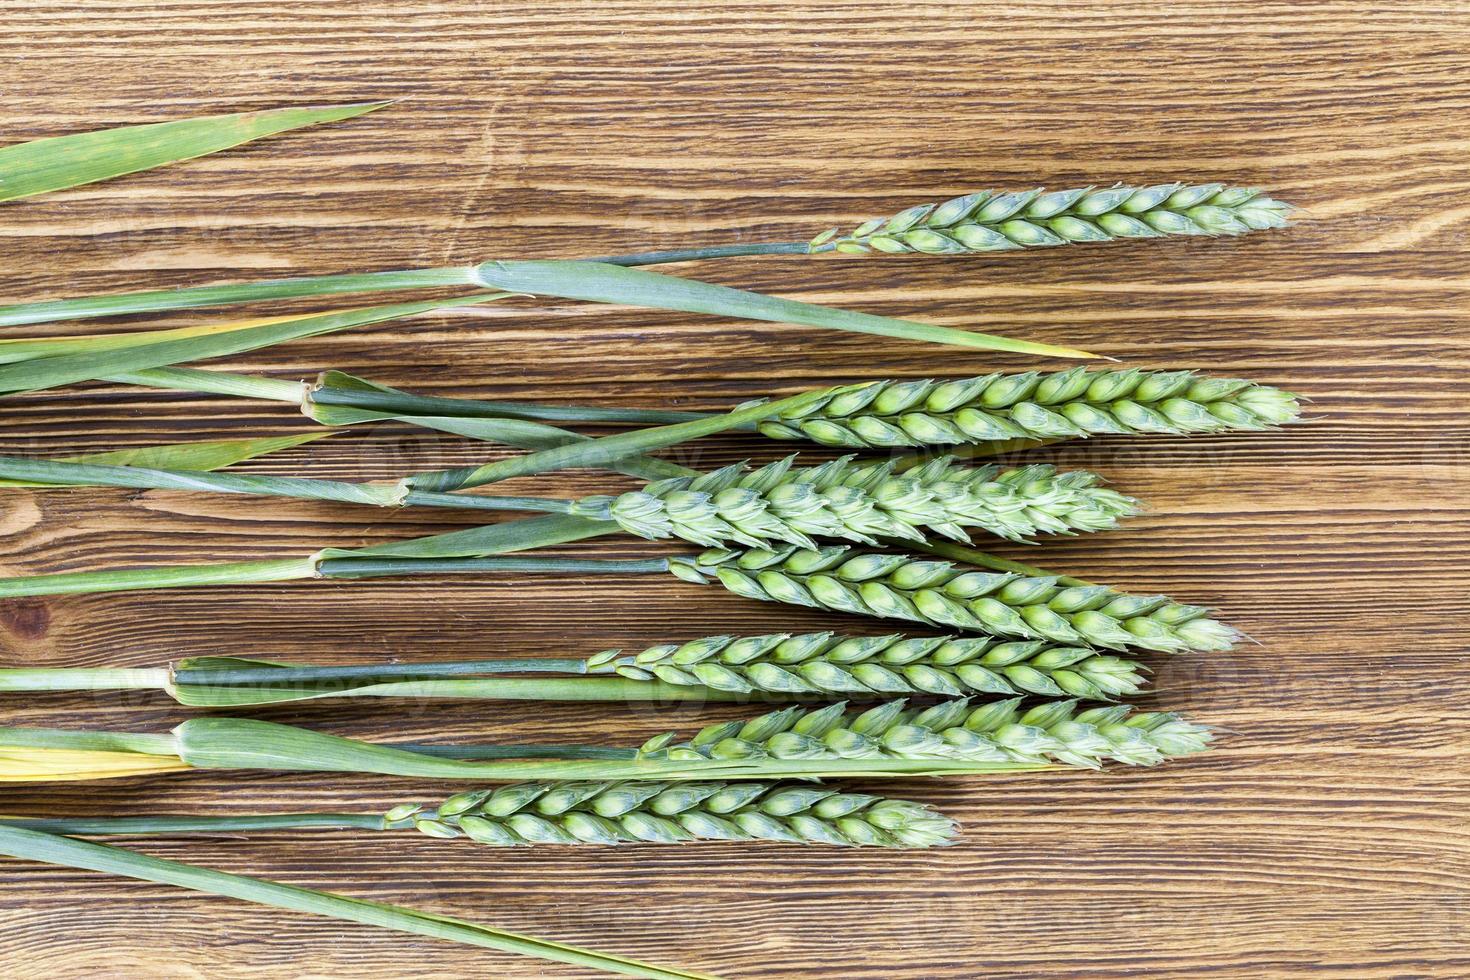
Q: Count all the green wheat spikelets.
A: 7